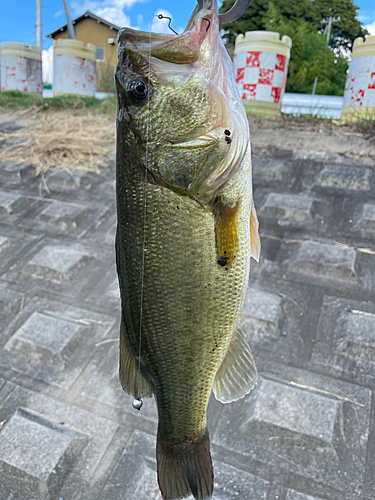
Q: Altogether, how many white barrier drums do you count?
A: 4